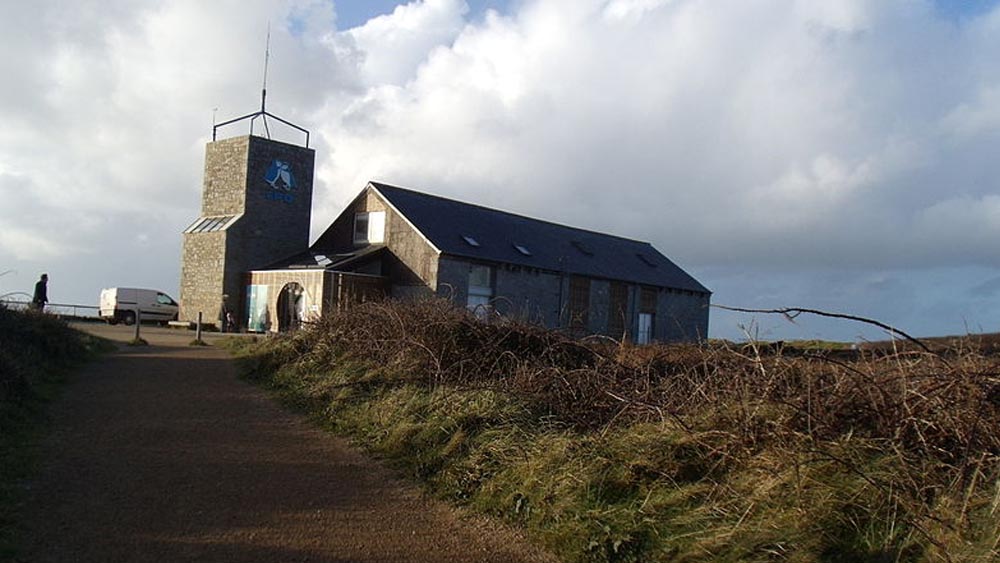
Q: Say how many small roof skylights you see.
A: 4